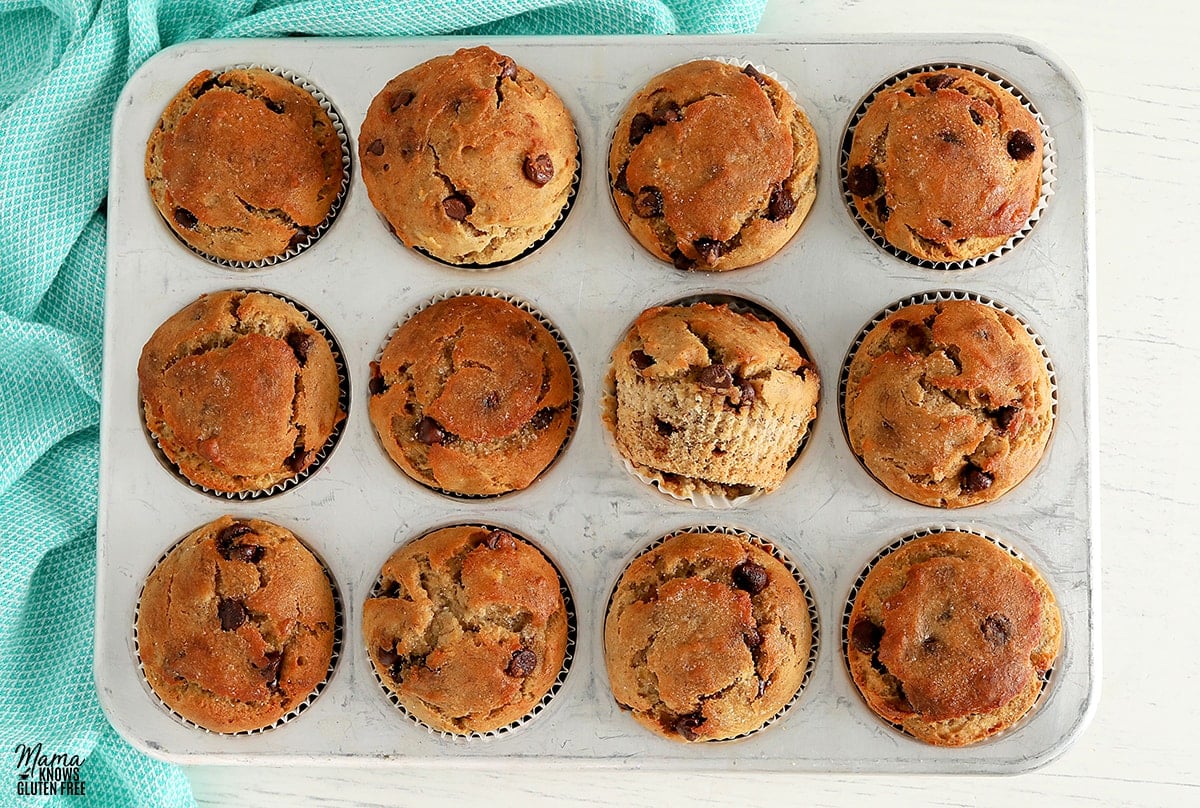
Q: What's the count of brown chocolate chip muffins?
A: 12